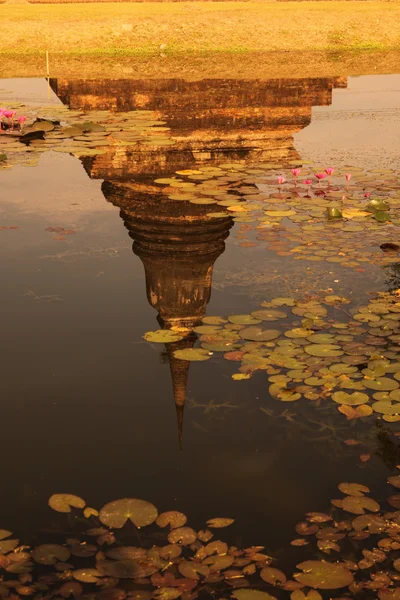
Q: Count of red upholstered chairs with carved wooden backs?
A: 0